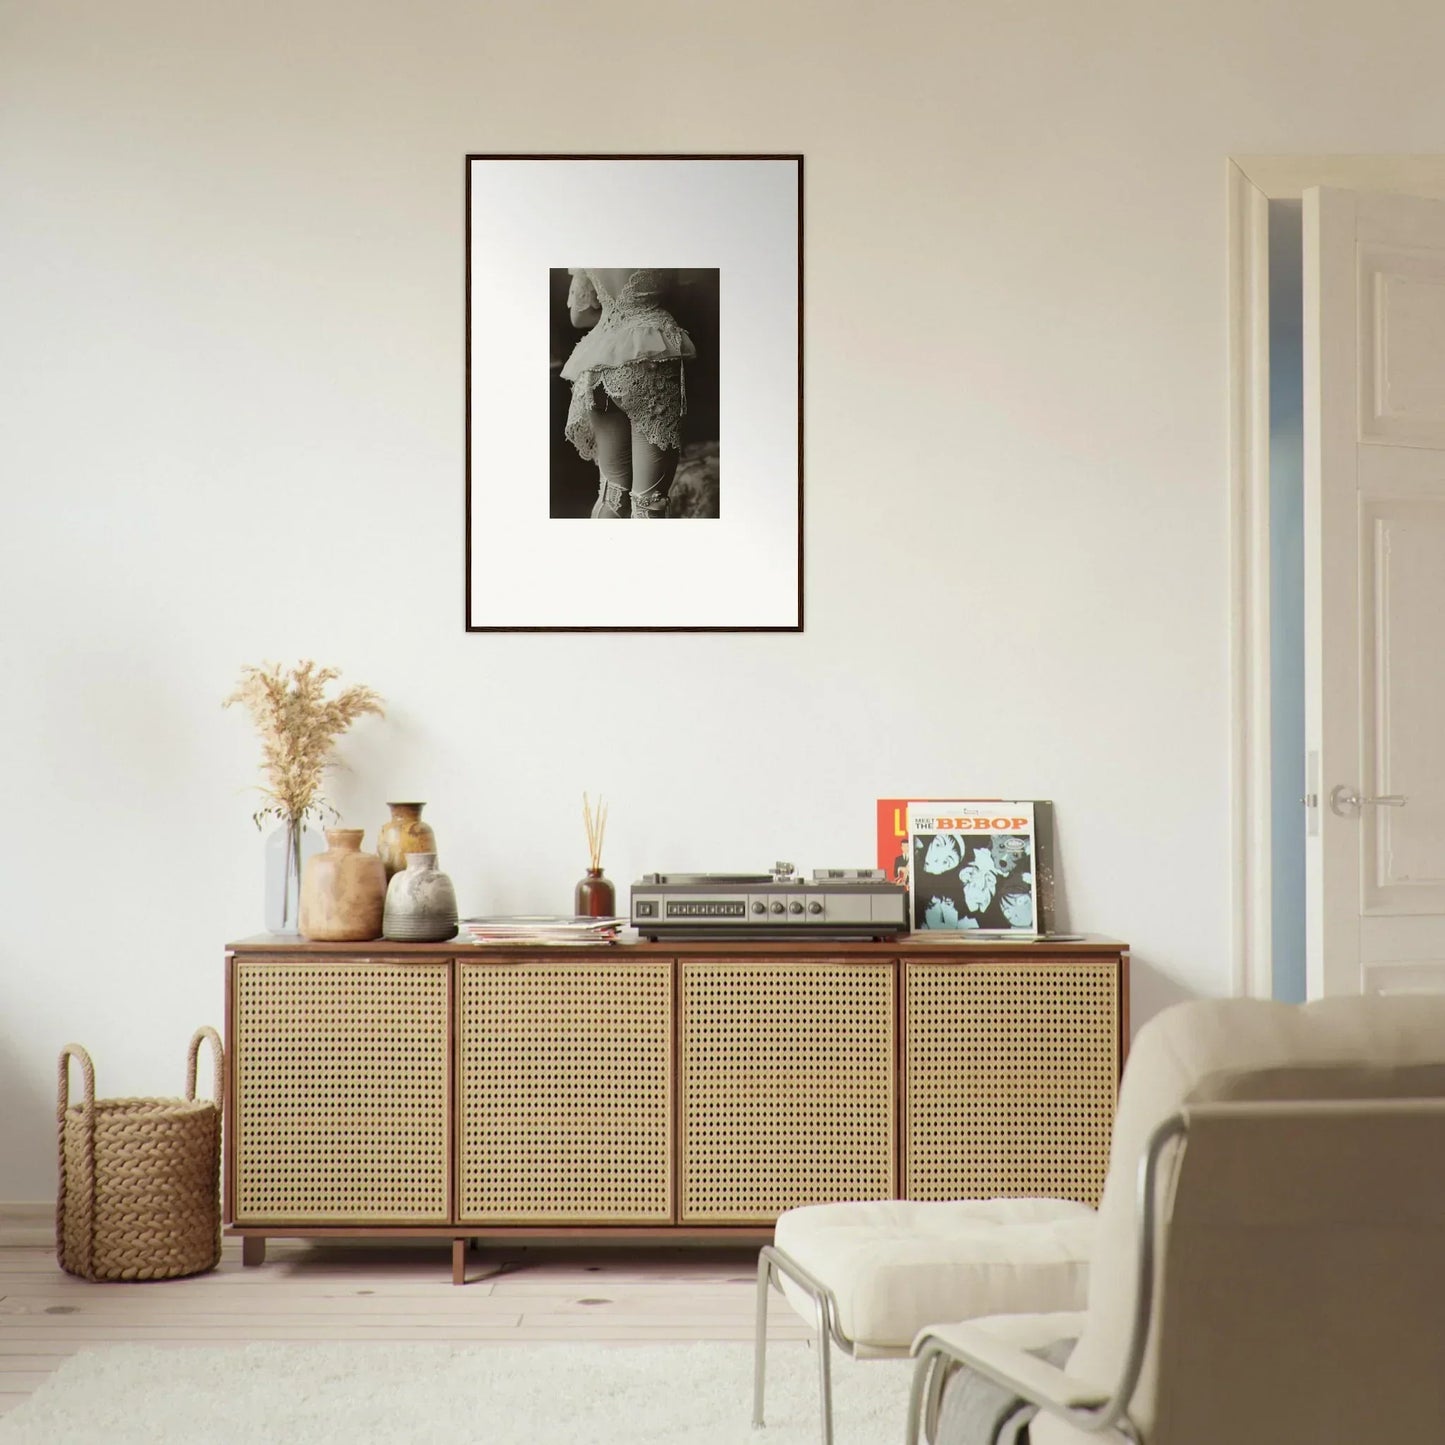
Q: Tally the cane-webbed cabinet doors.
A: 4